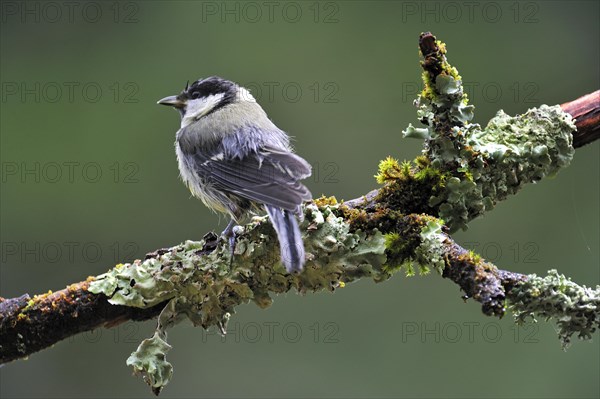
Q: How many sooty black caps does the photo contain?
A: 1